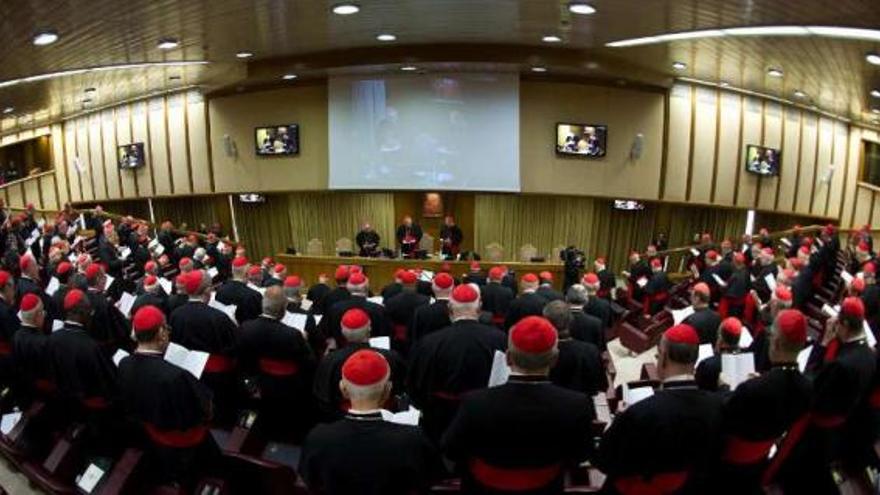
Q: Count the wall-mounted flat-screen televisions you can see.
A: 4